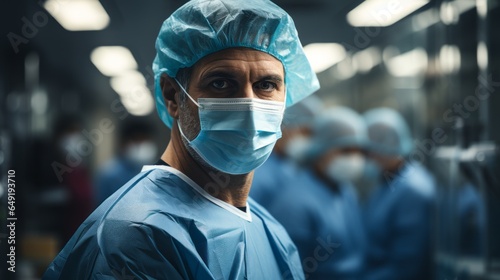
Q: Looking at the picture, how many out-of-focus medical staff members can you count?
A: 5